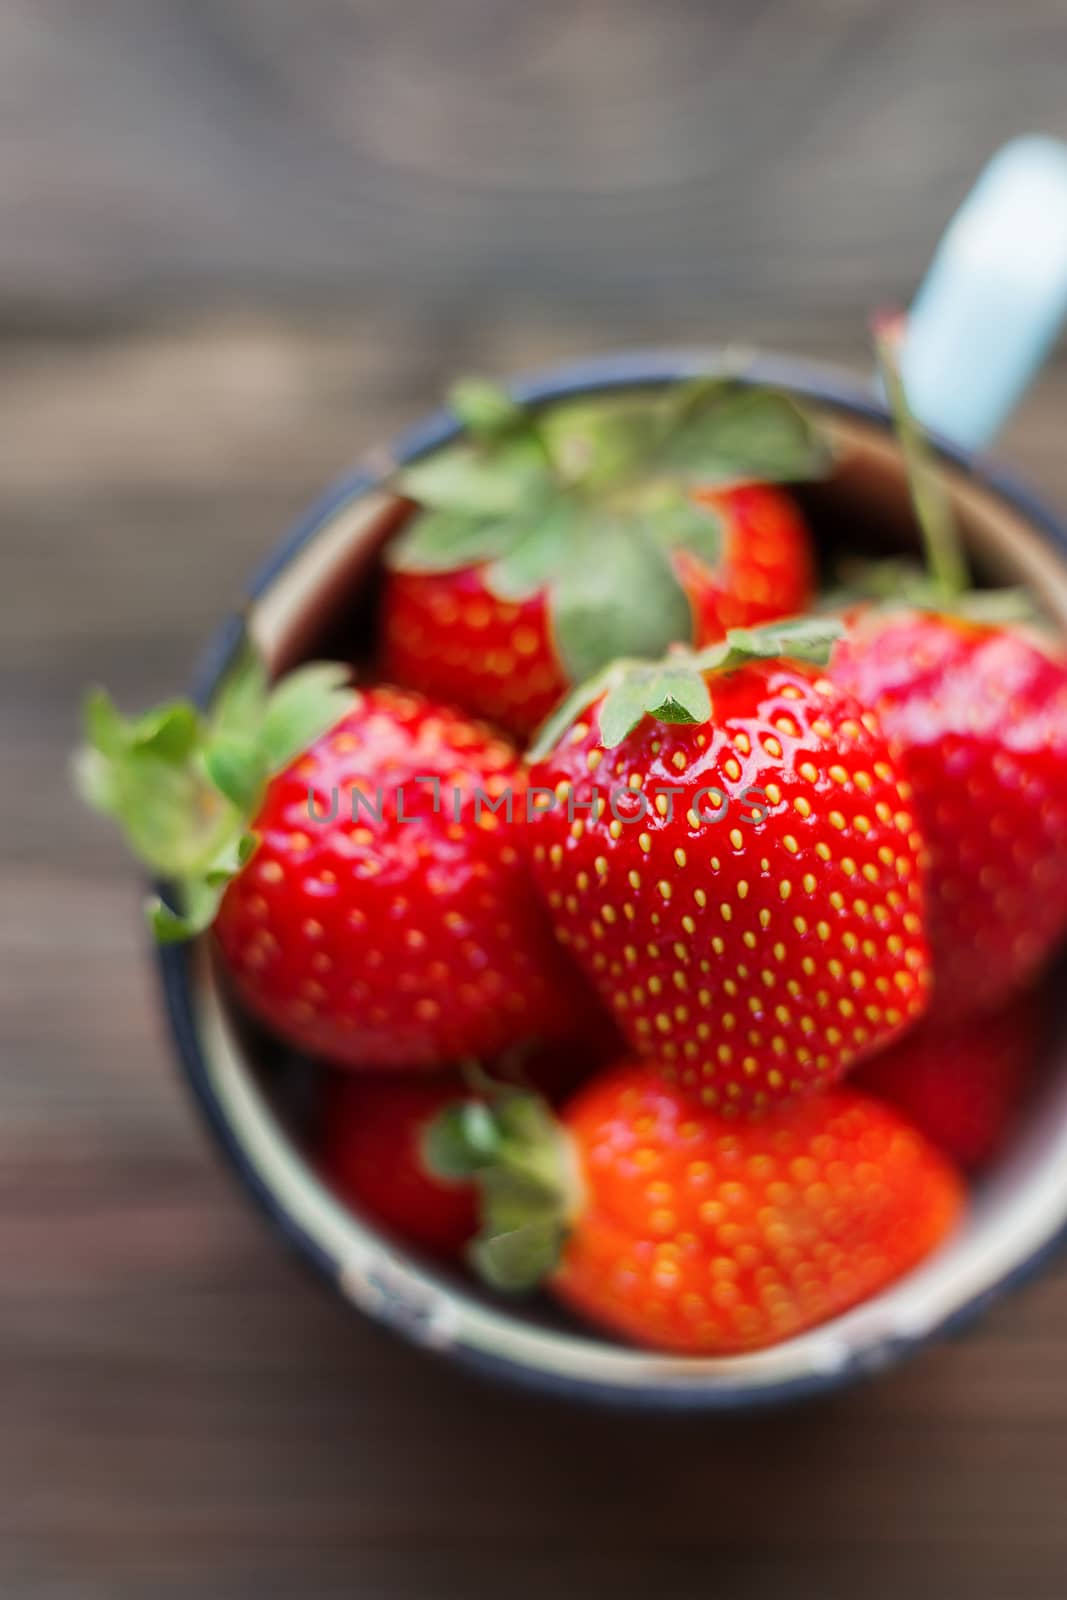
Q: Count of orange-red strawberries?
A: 1